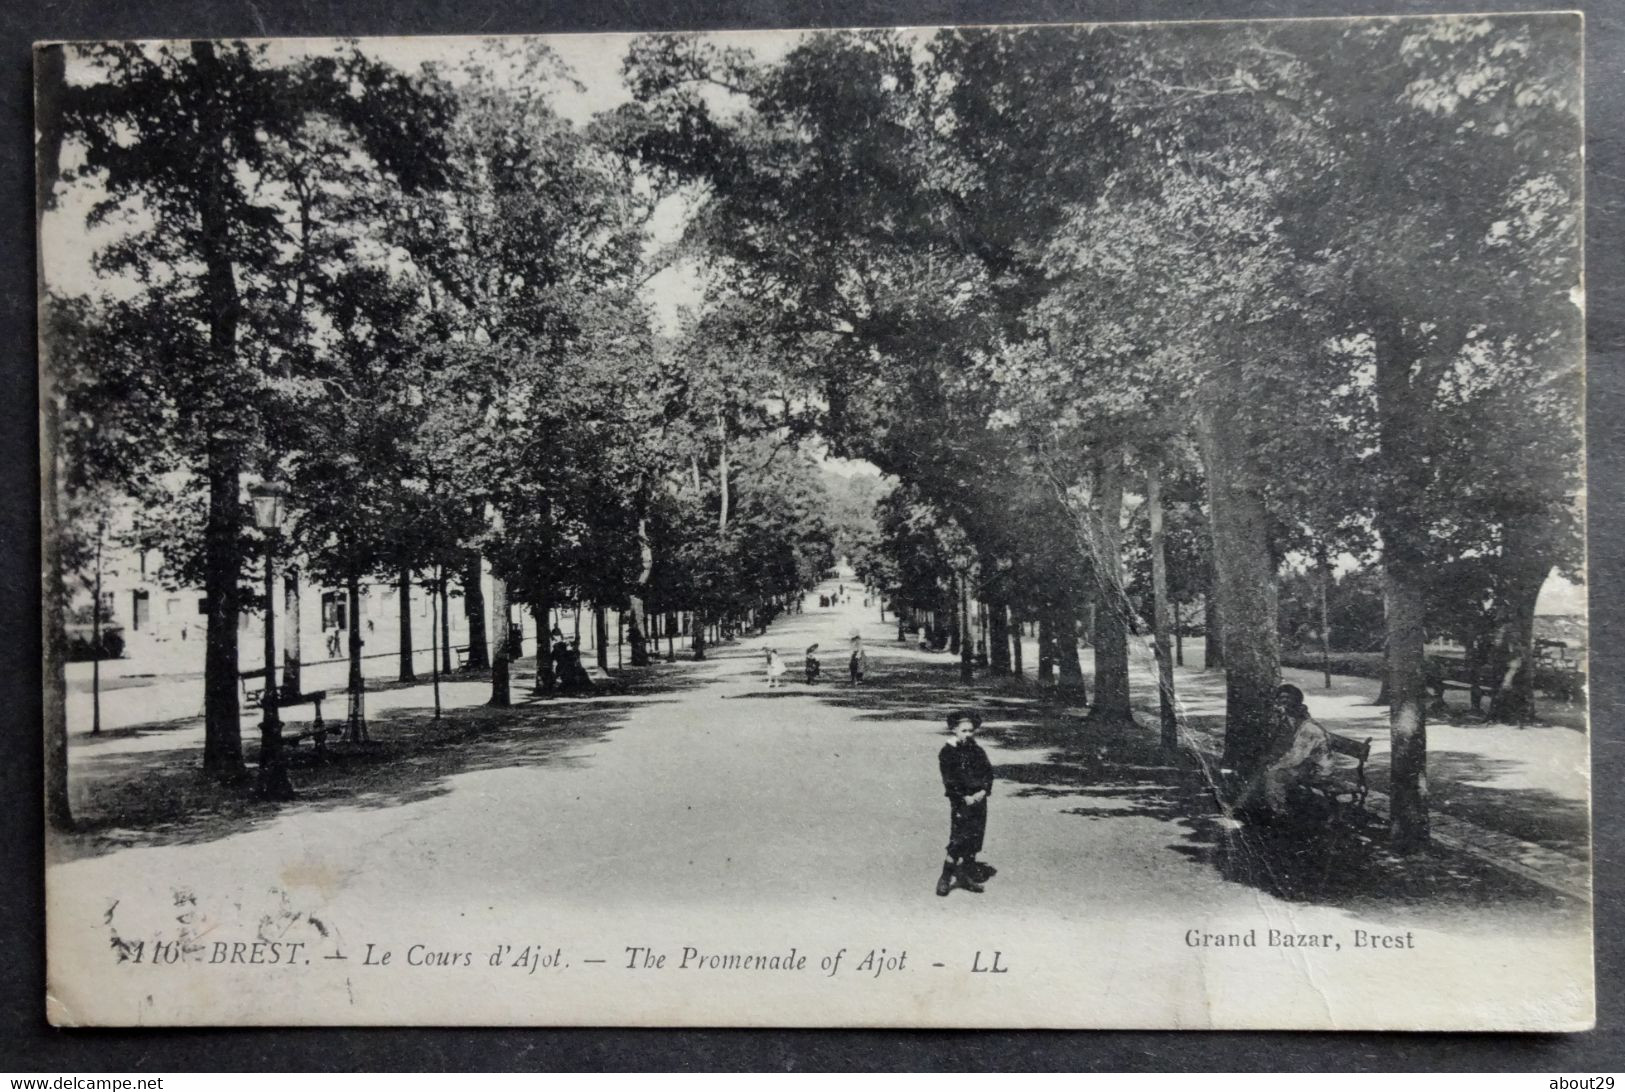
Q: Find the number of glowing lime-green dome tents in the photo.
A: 0